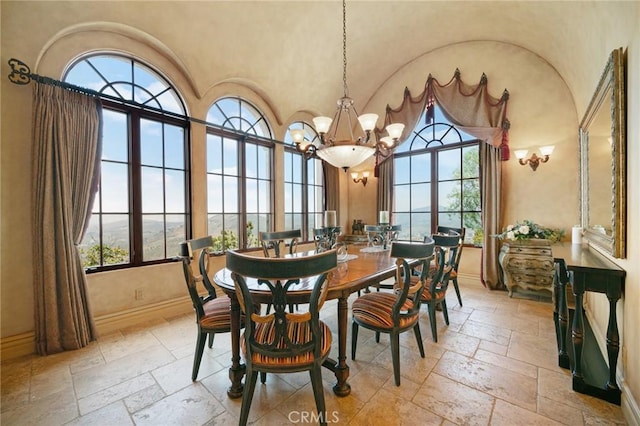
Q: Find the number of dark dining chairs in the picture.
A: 8